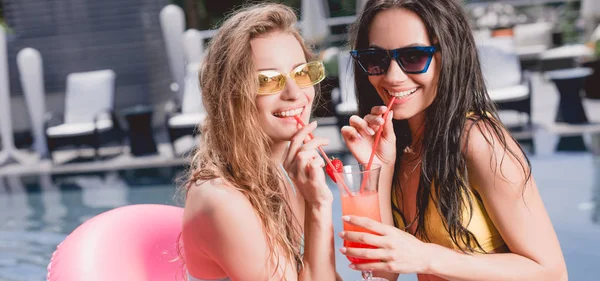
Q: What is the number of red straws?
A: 2